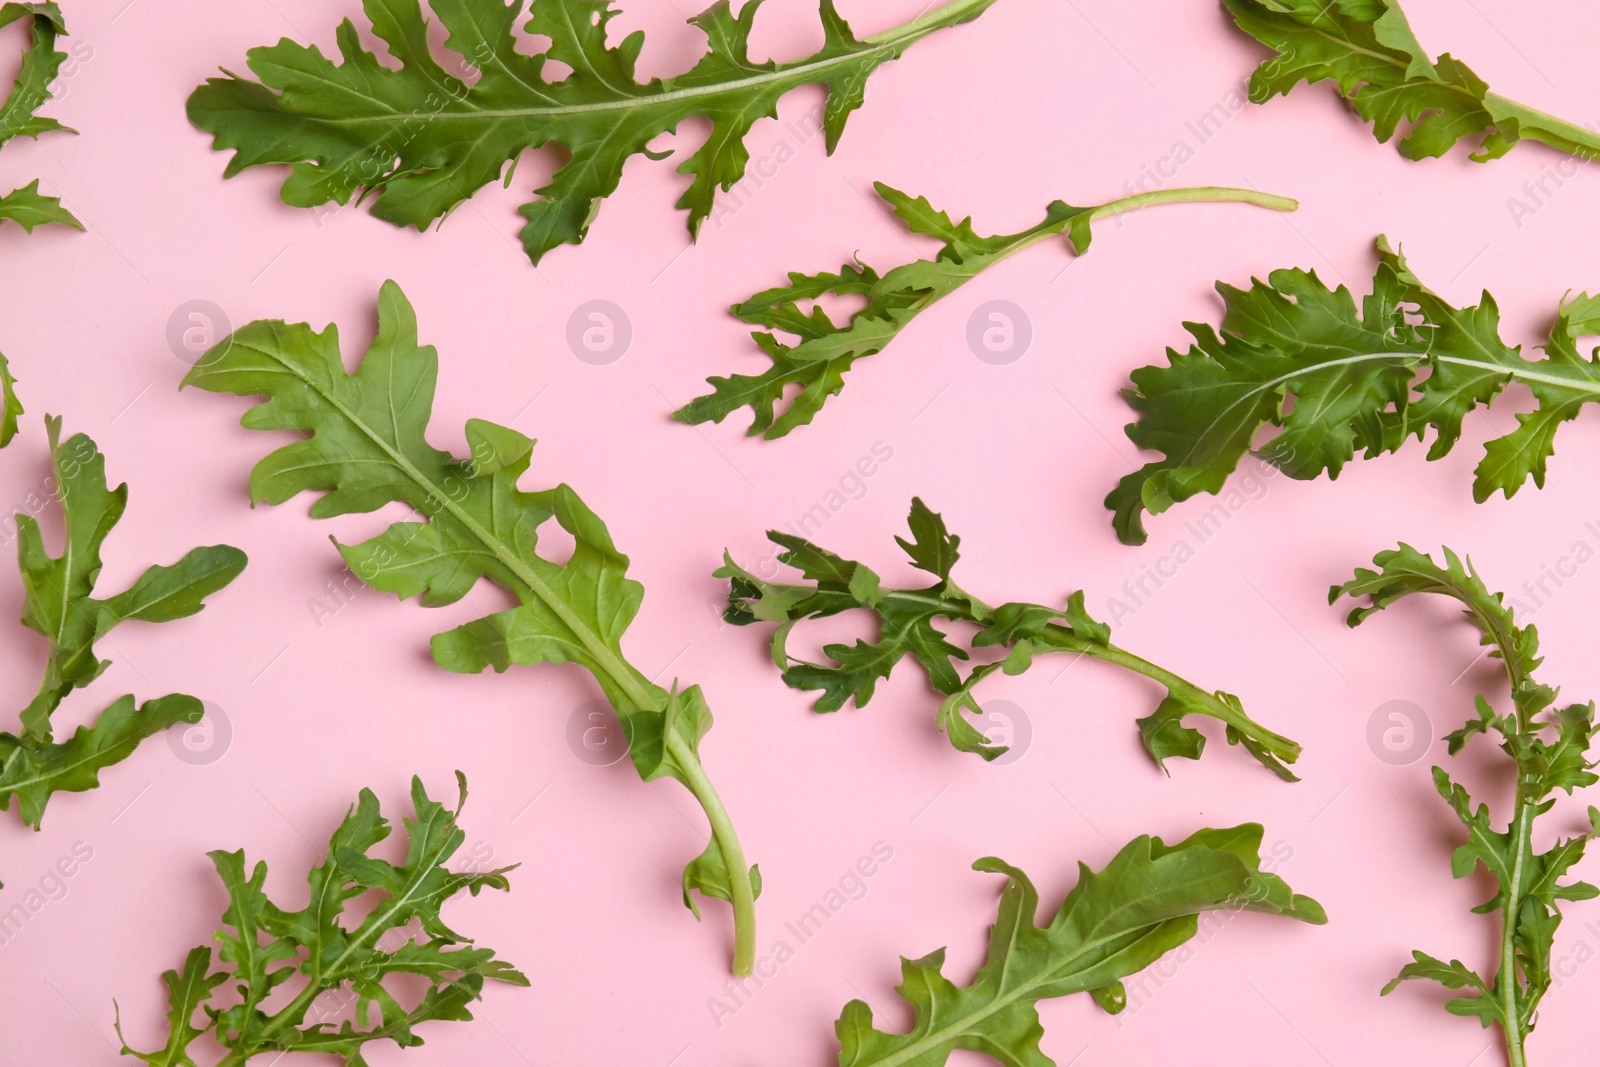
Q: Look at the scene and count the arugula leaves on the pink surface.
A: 11